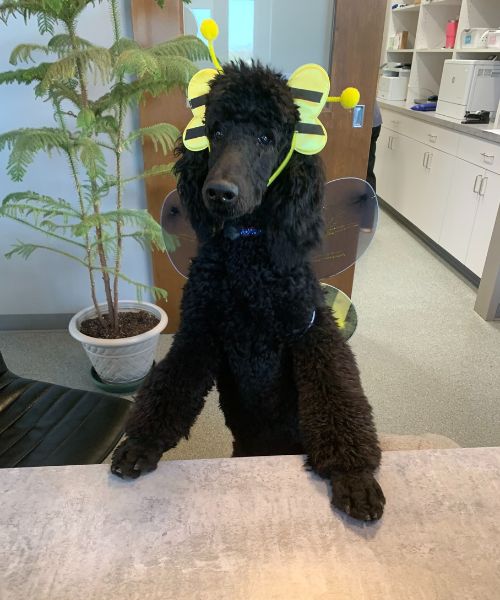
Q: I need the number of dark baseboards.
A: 2